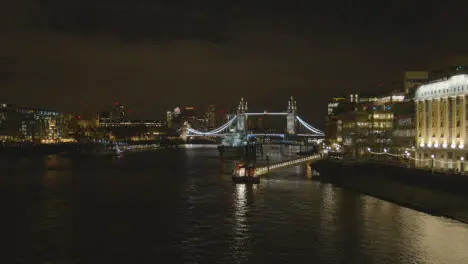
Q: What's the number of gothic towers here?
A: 2